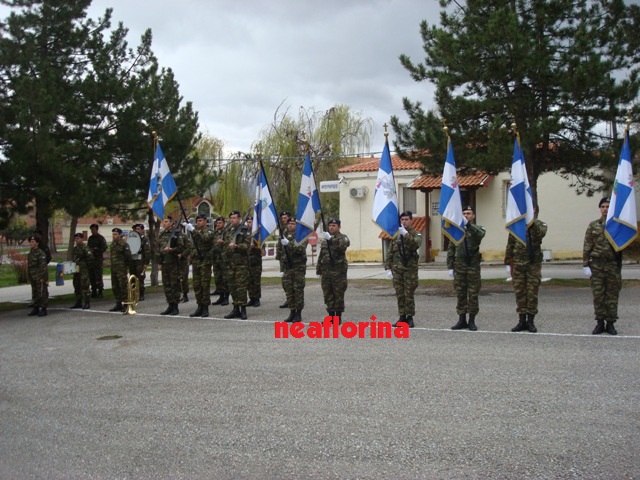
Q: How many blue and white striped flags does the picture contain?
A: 7